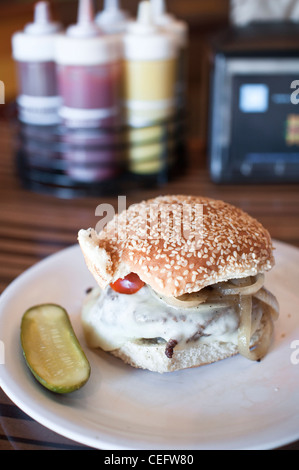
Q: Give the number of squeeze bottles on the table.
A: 5